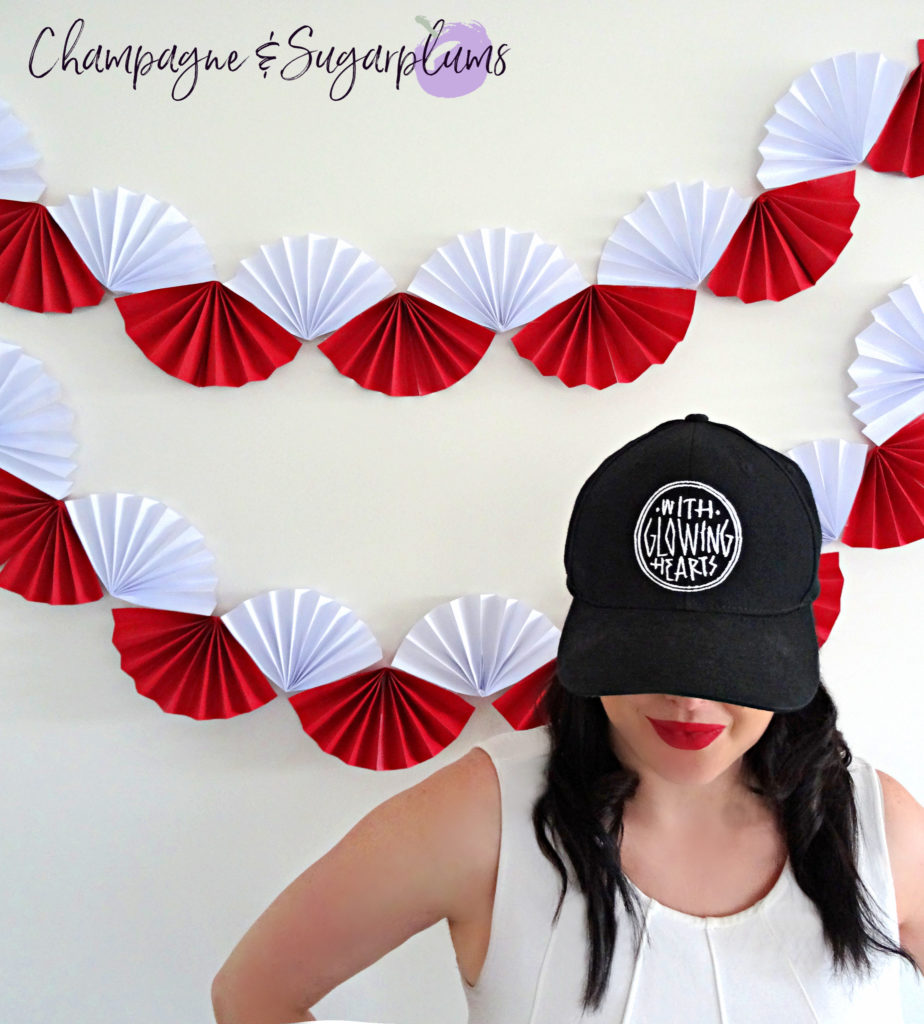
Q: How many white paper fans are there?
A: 12